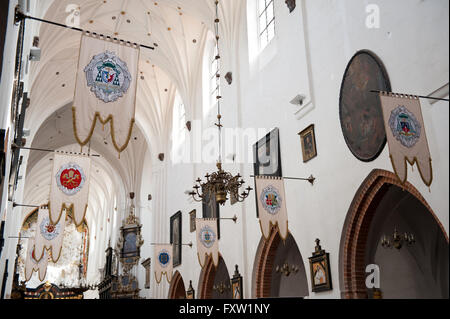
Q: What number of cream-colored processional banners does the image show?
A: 8